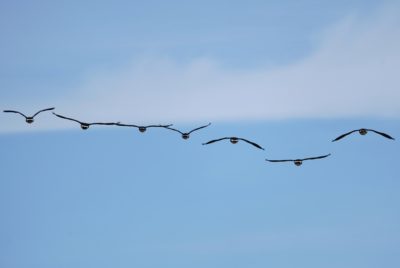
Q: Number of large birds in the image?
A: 7